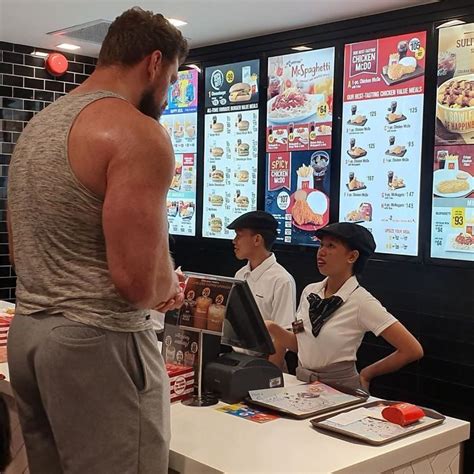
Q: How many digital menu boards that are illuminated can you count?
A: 5